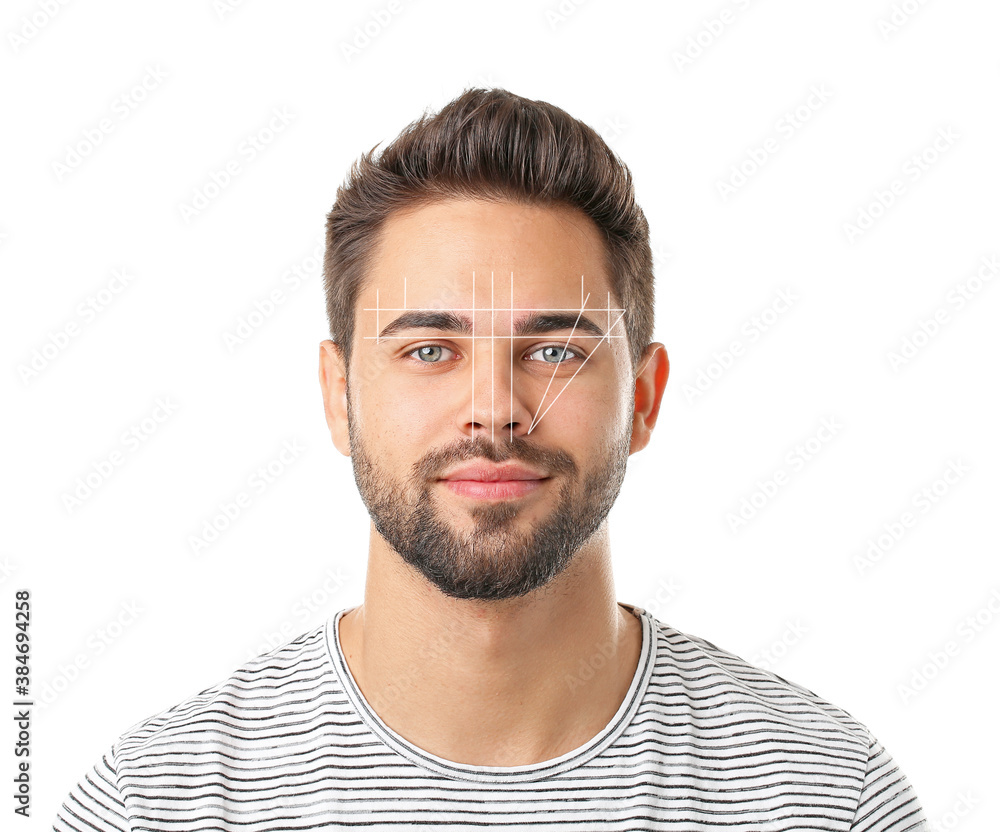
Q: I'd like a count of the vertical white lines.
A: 7